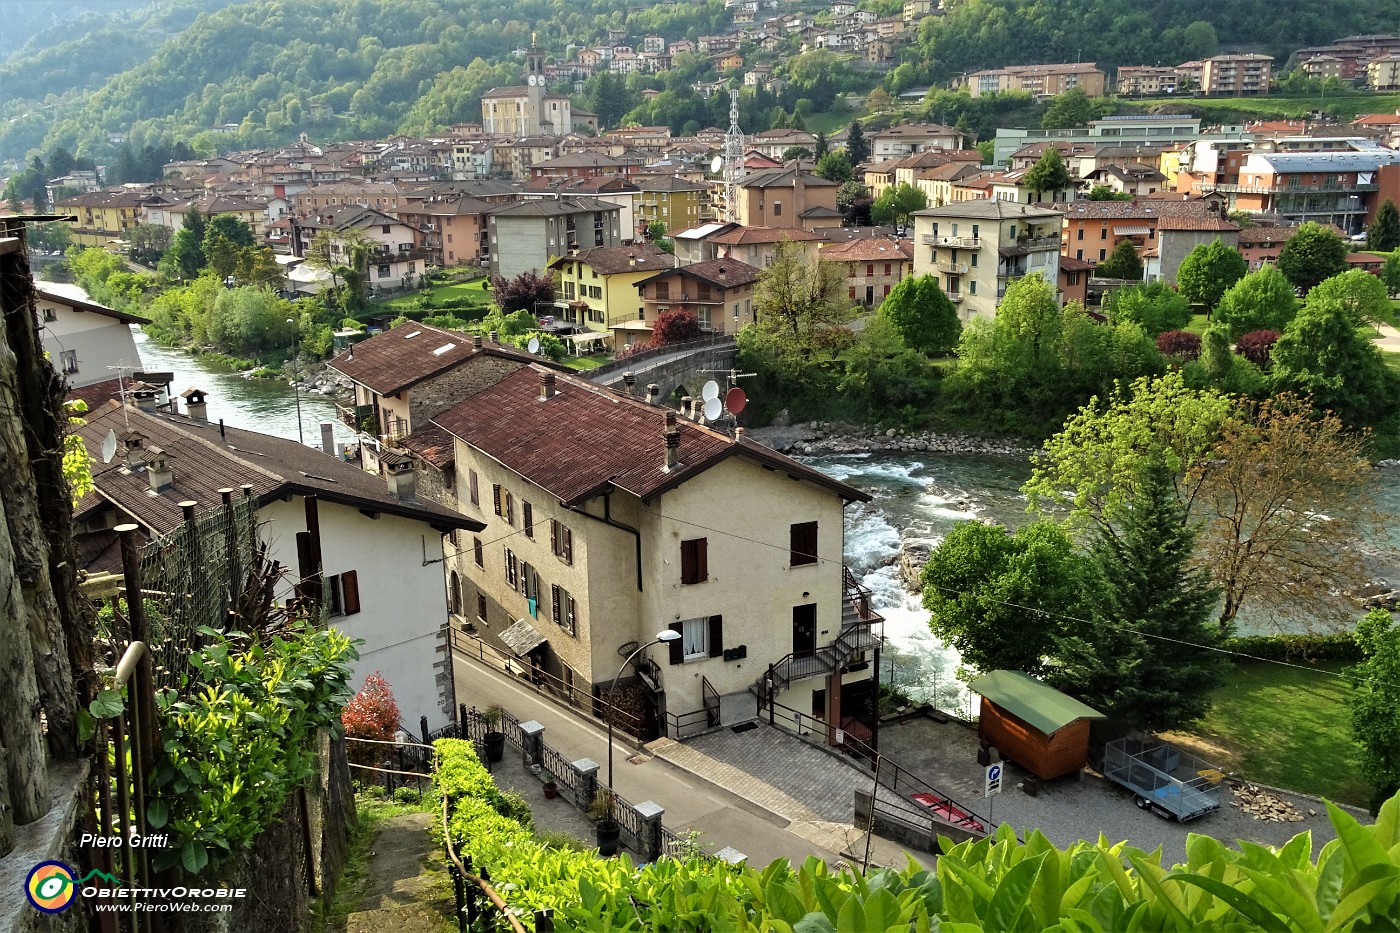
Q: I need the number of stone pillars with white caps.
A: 4